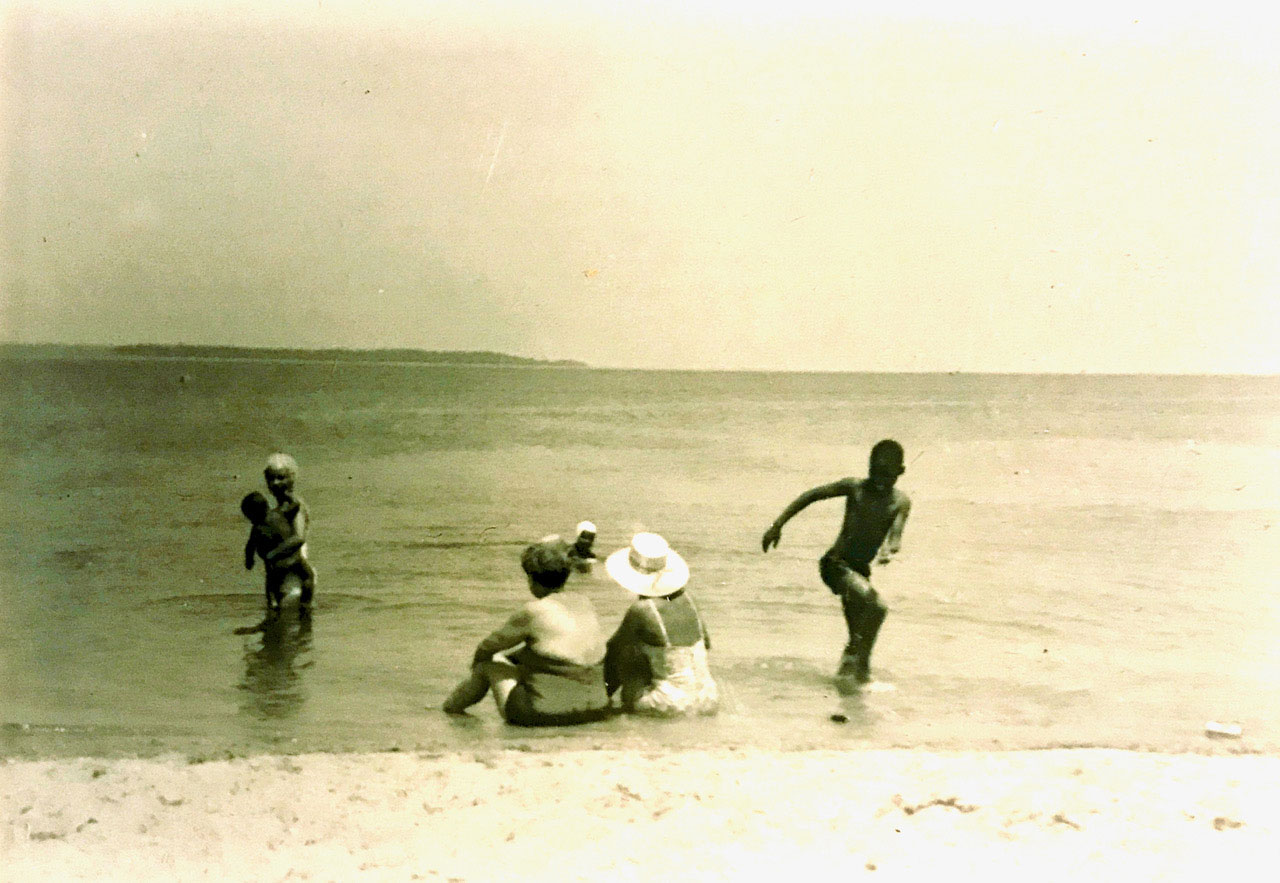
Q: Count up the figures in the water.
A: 6